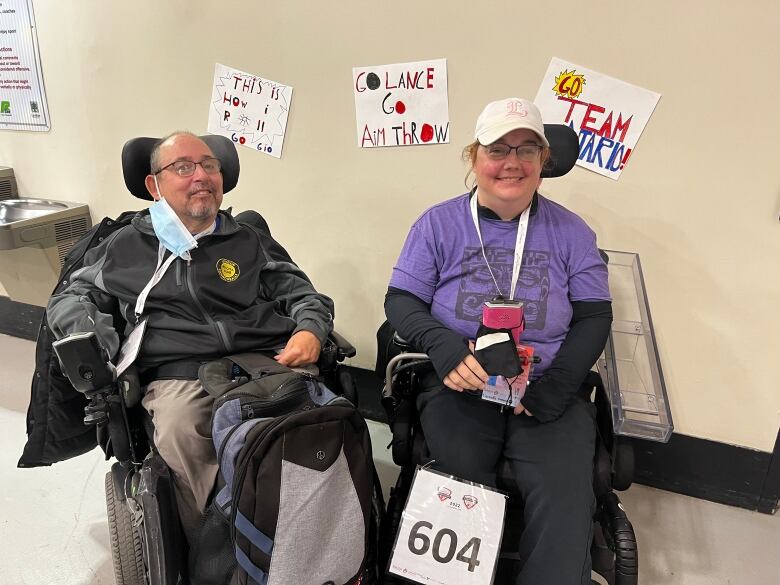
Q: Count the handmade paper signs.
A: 3